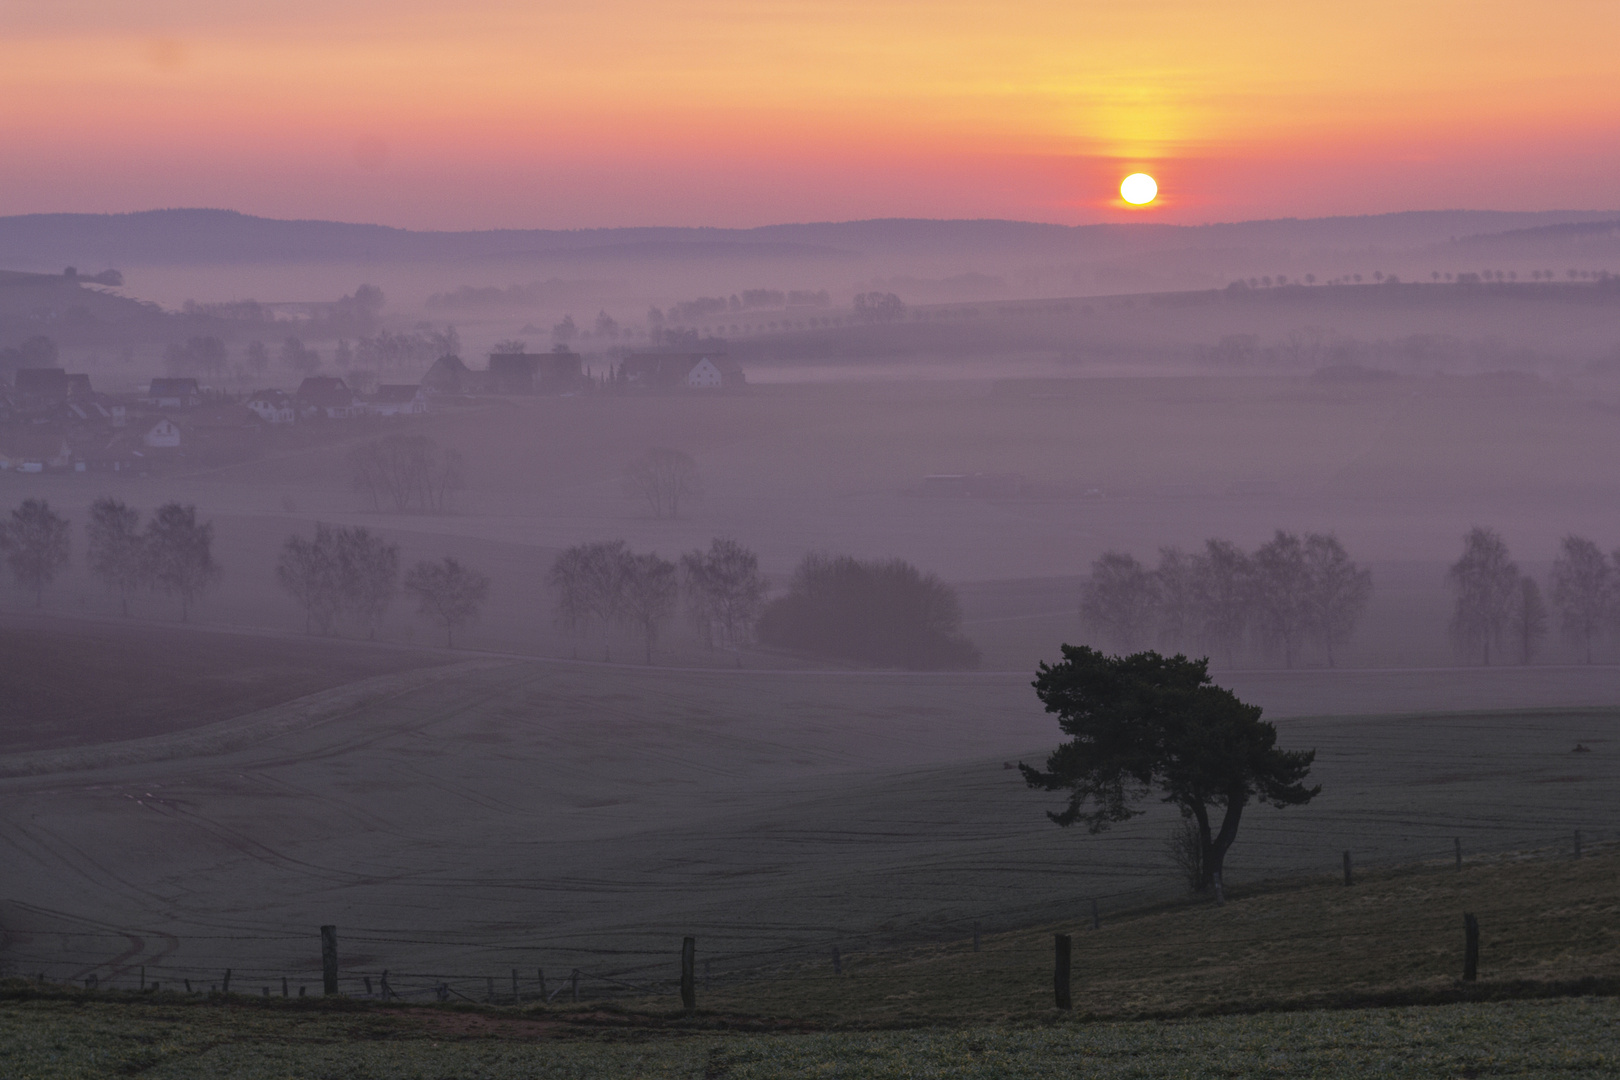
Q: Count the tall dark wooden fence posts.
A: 4